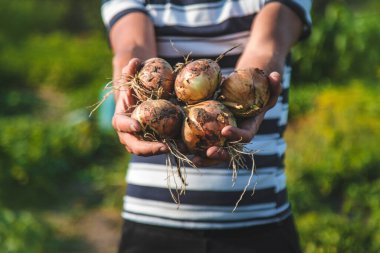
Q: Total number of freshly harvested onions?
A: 5